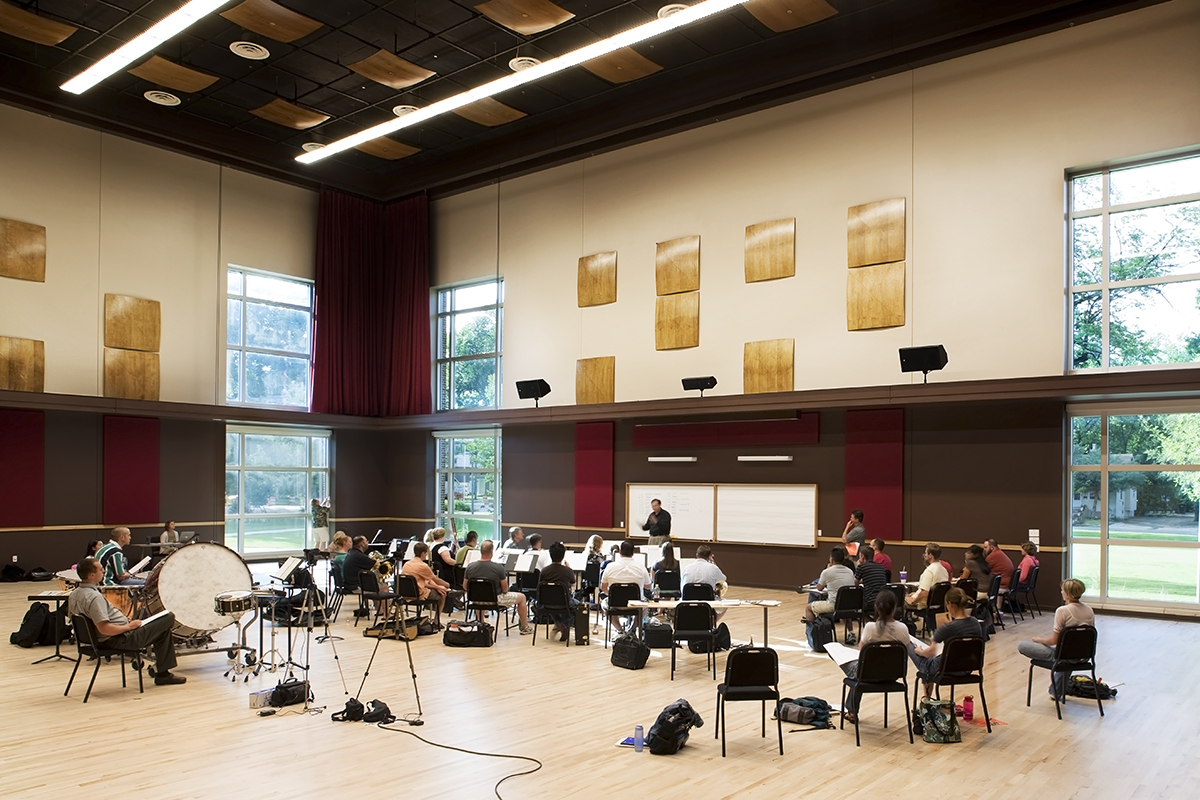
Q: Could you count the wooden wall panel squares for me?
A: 12